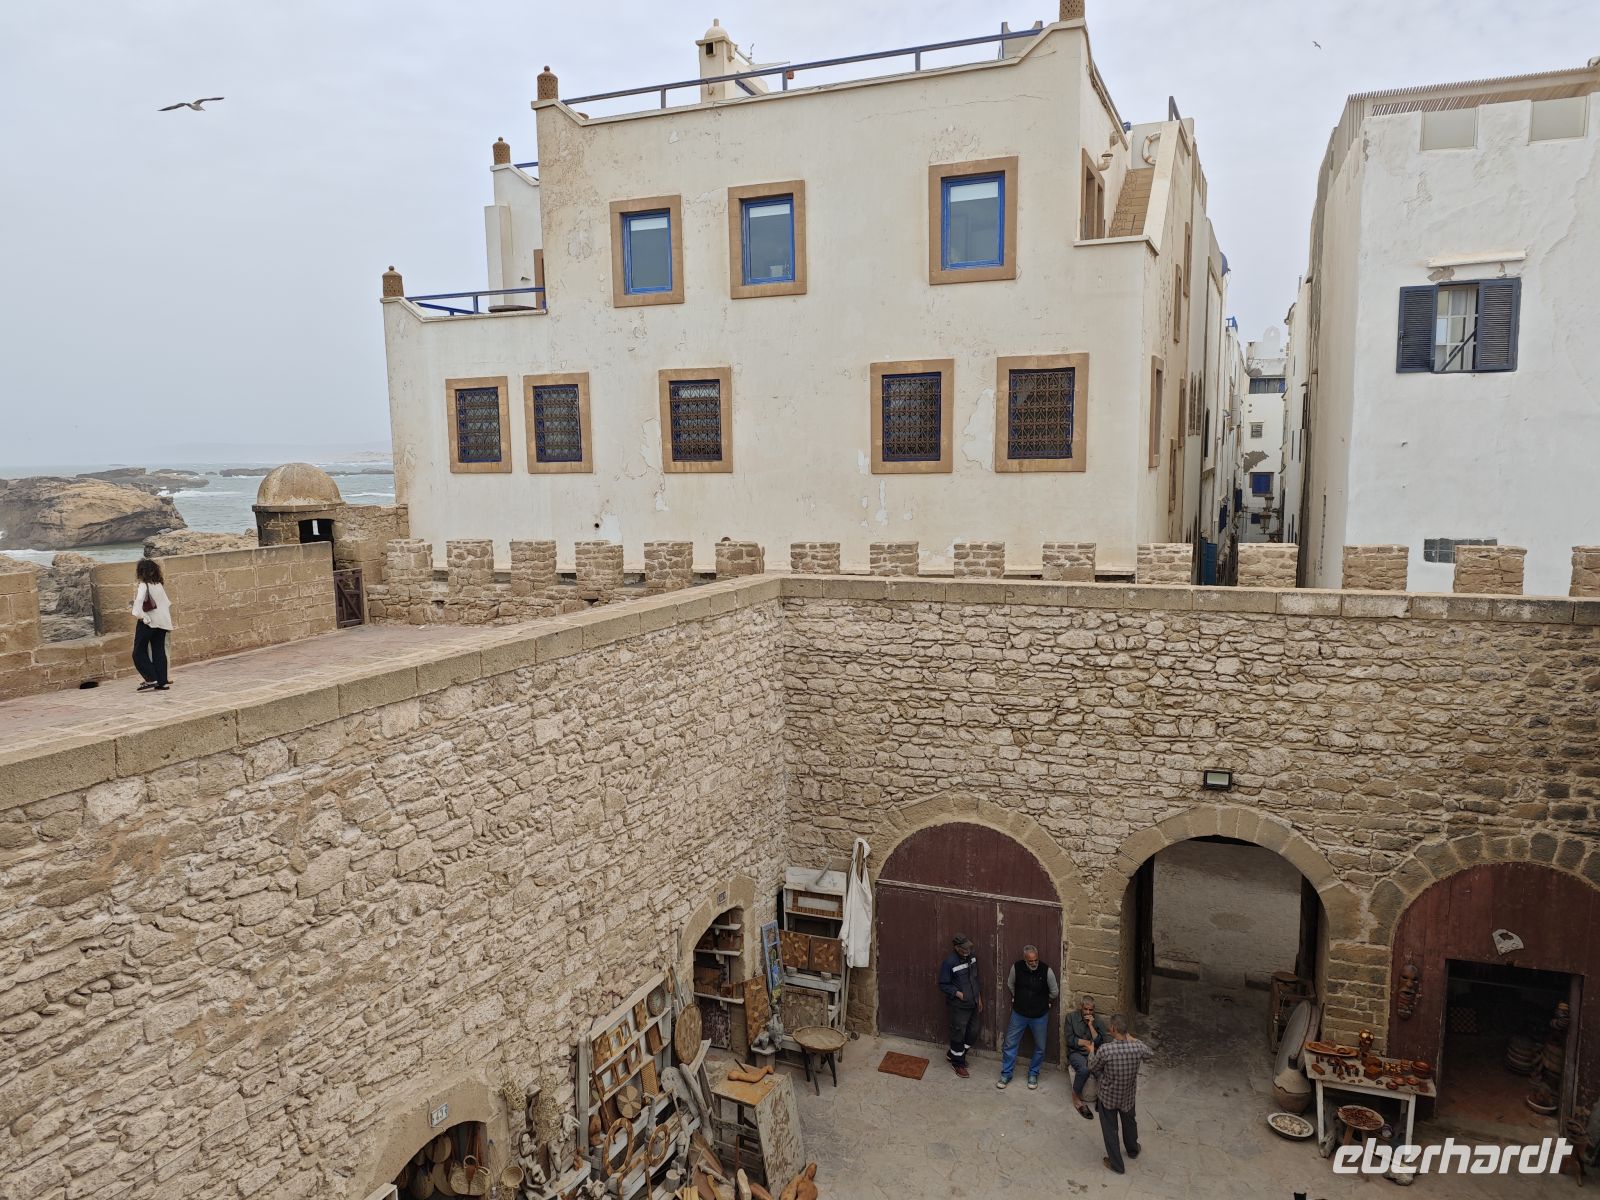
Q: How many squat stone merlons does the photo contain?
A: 15